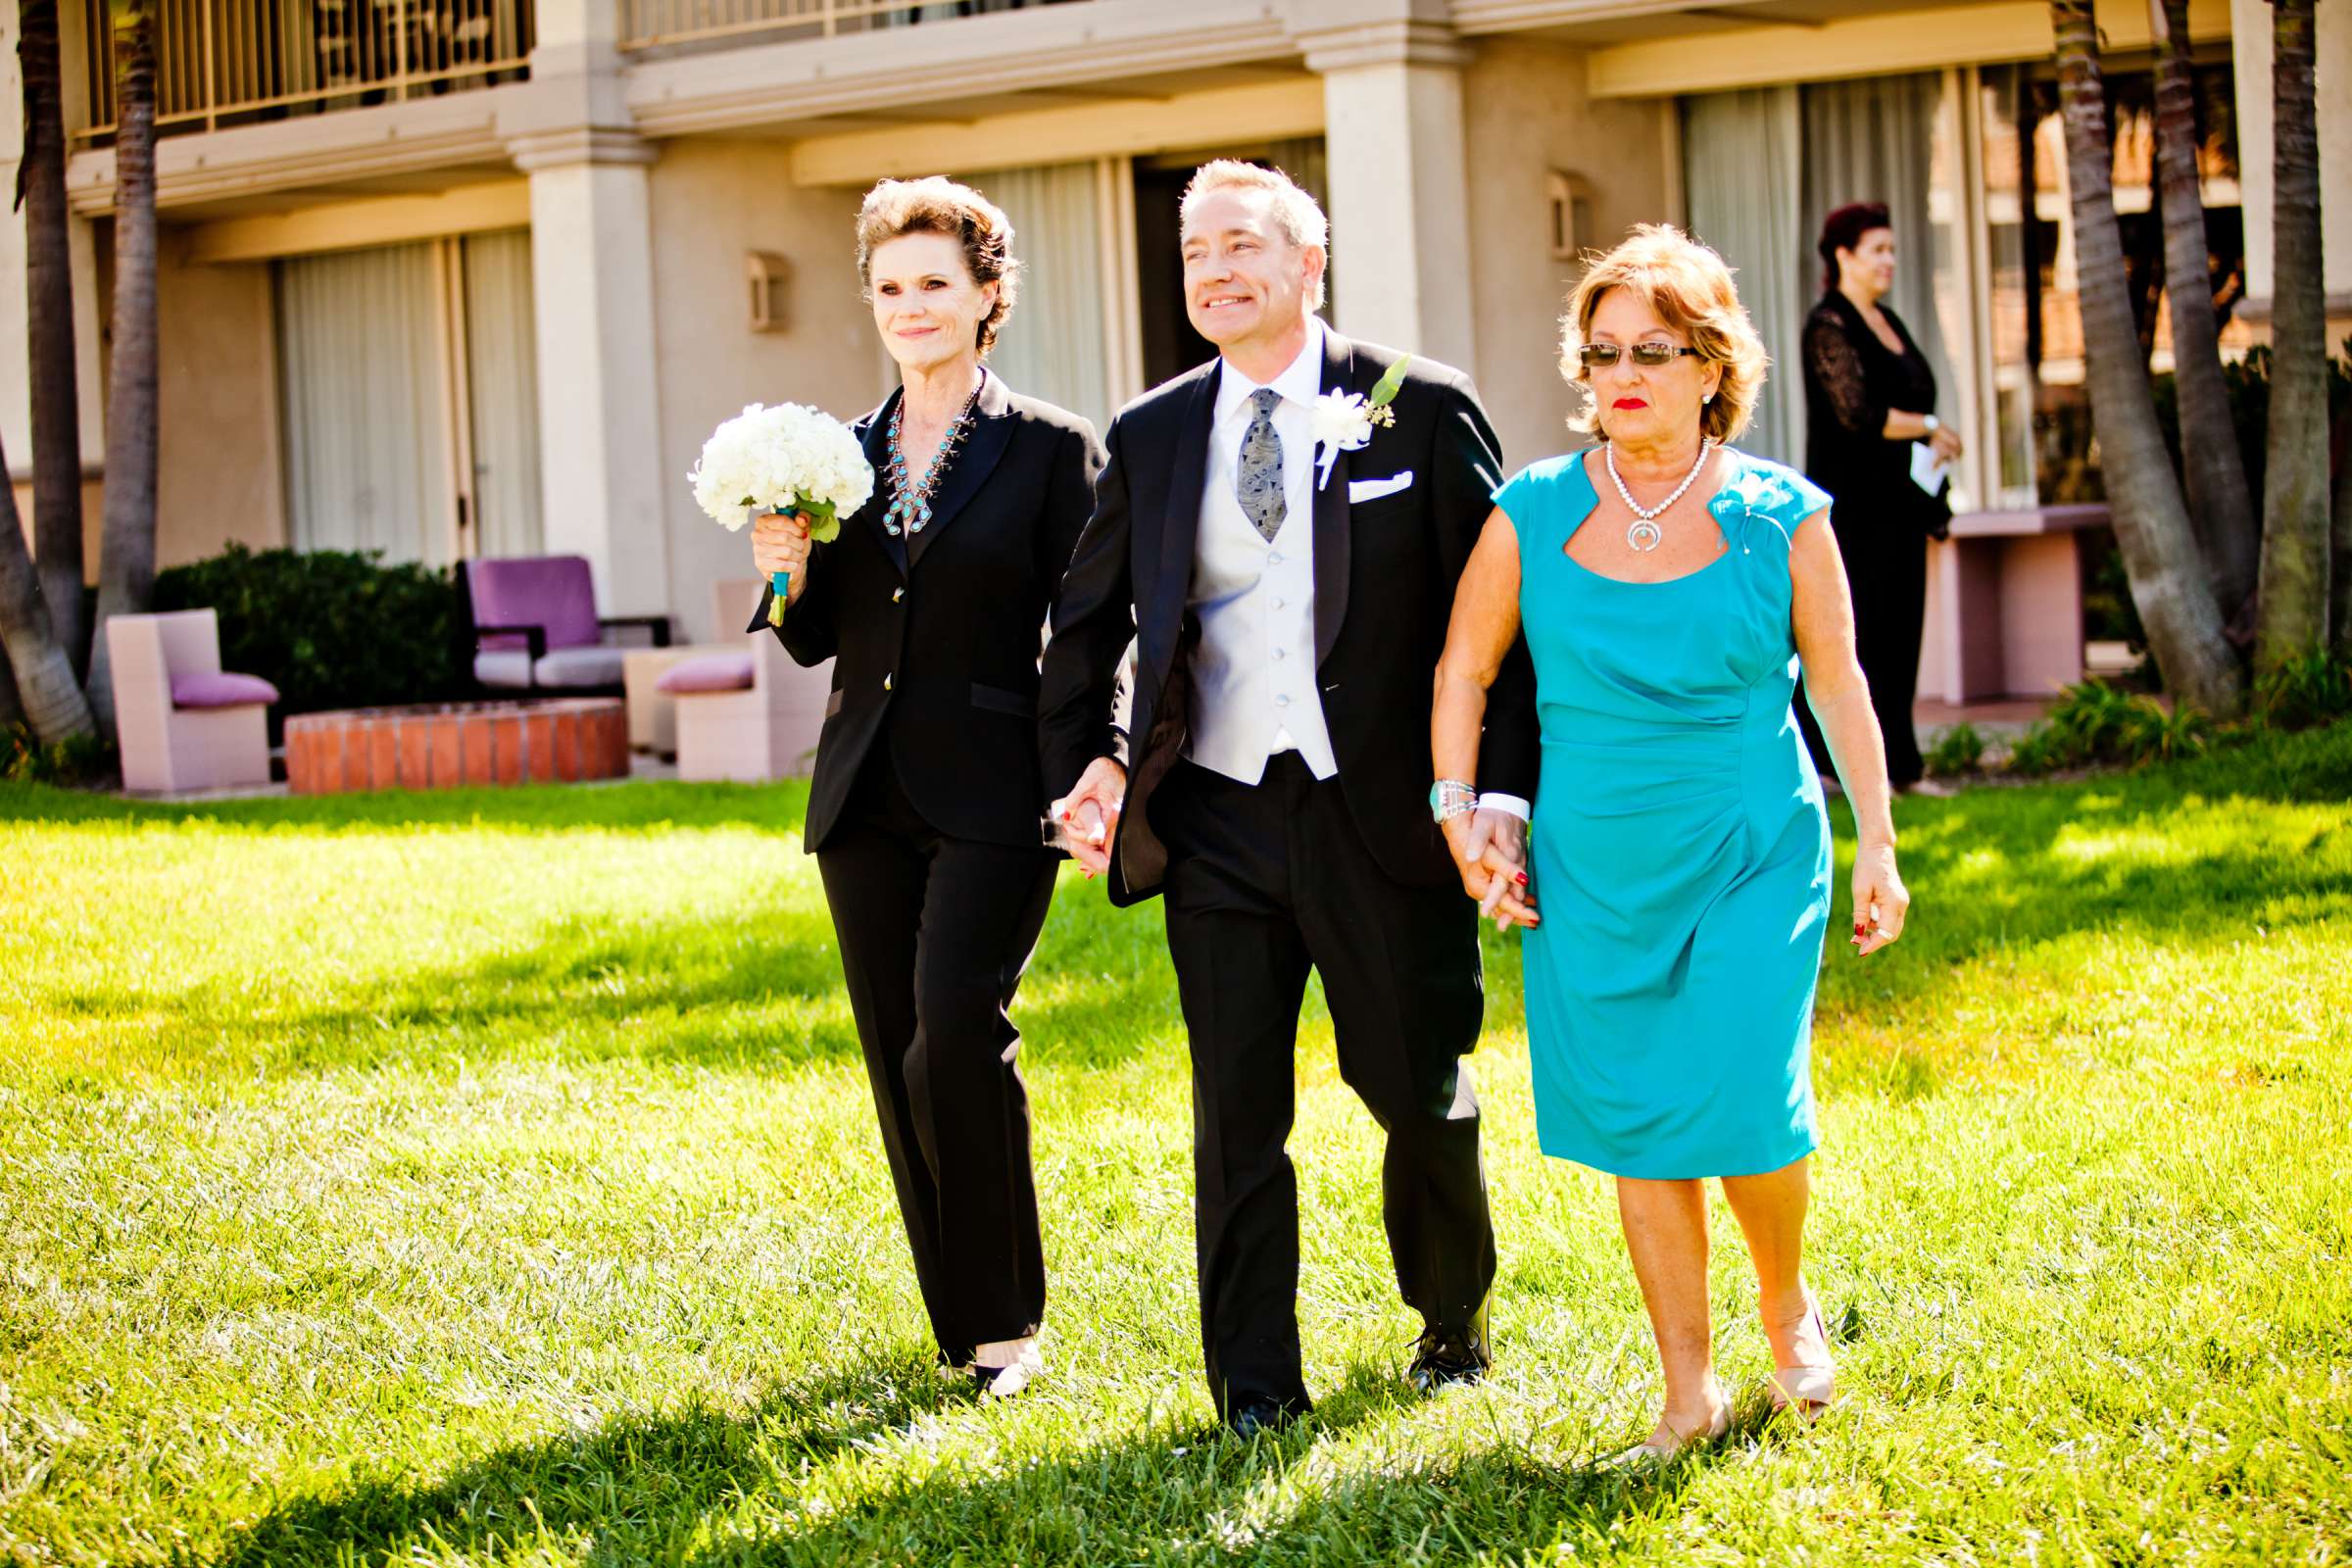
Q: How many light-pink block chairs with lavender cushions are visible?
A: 2